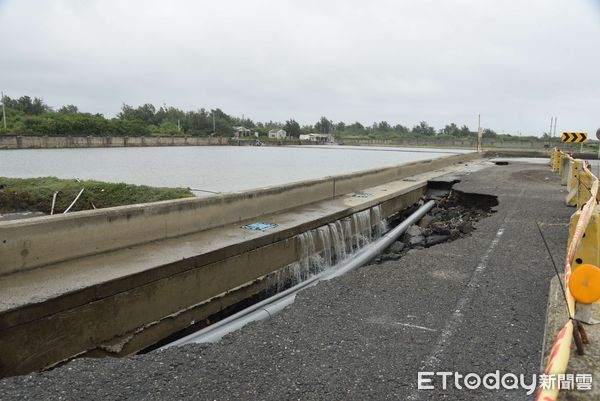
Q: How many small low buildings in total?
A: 3